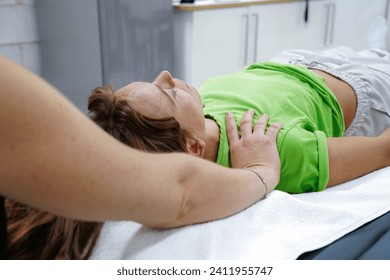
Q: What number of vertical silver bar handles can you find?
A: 4